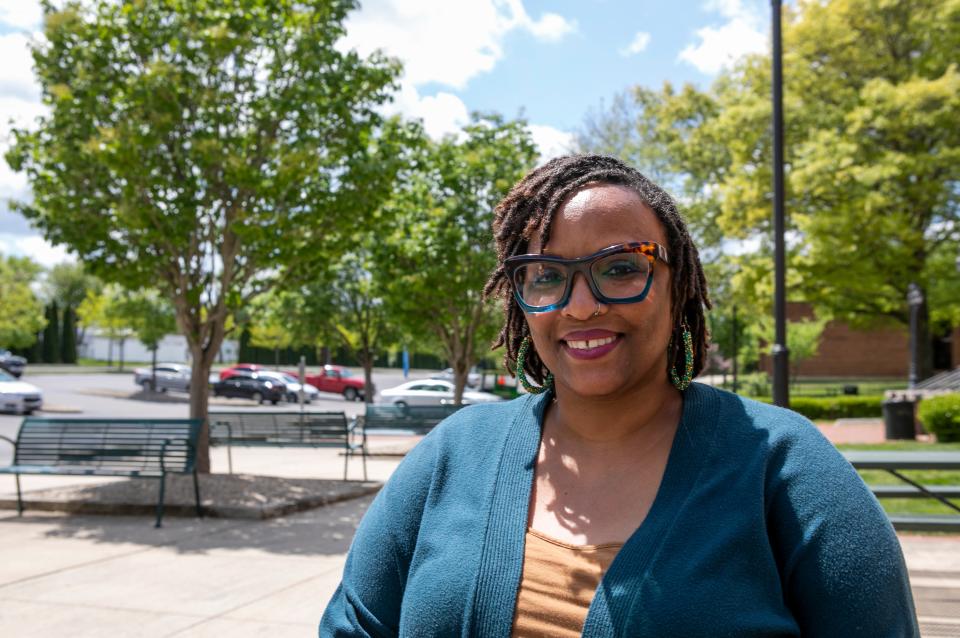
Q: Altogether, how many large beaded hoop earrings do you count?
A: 2